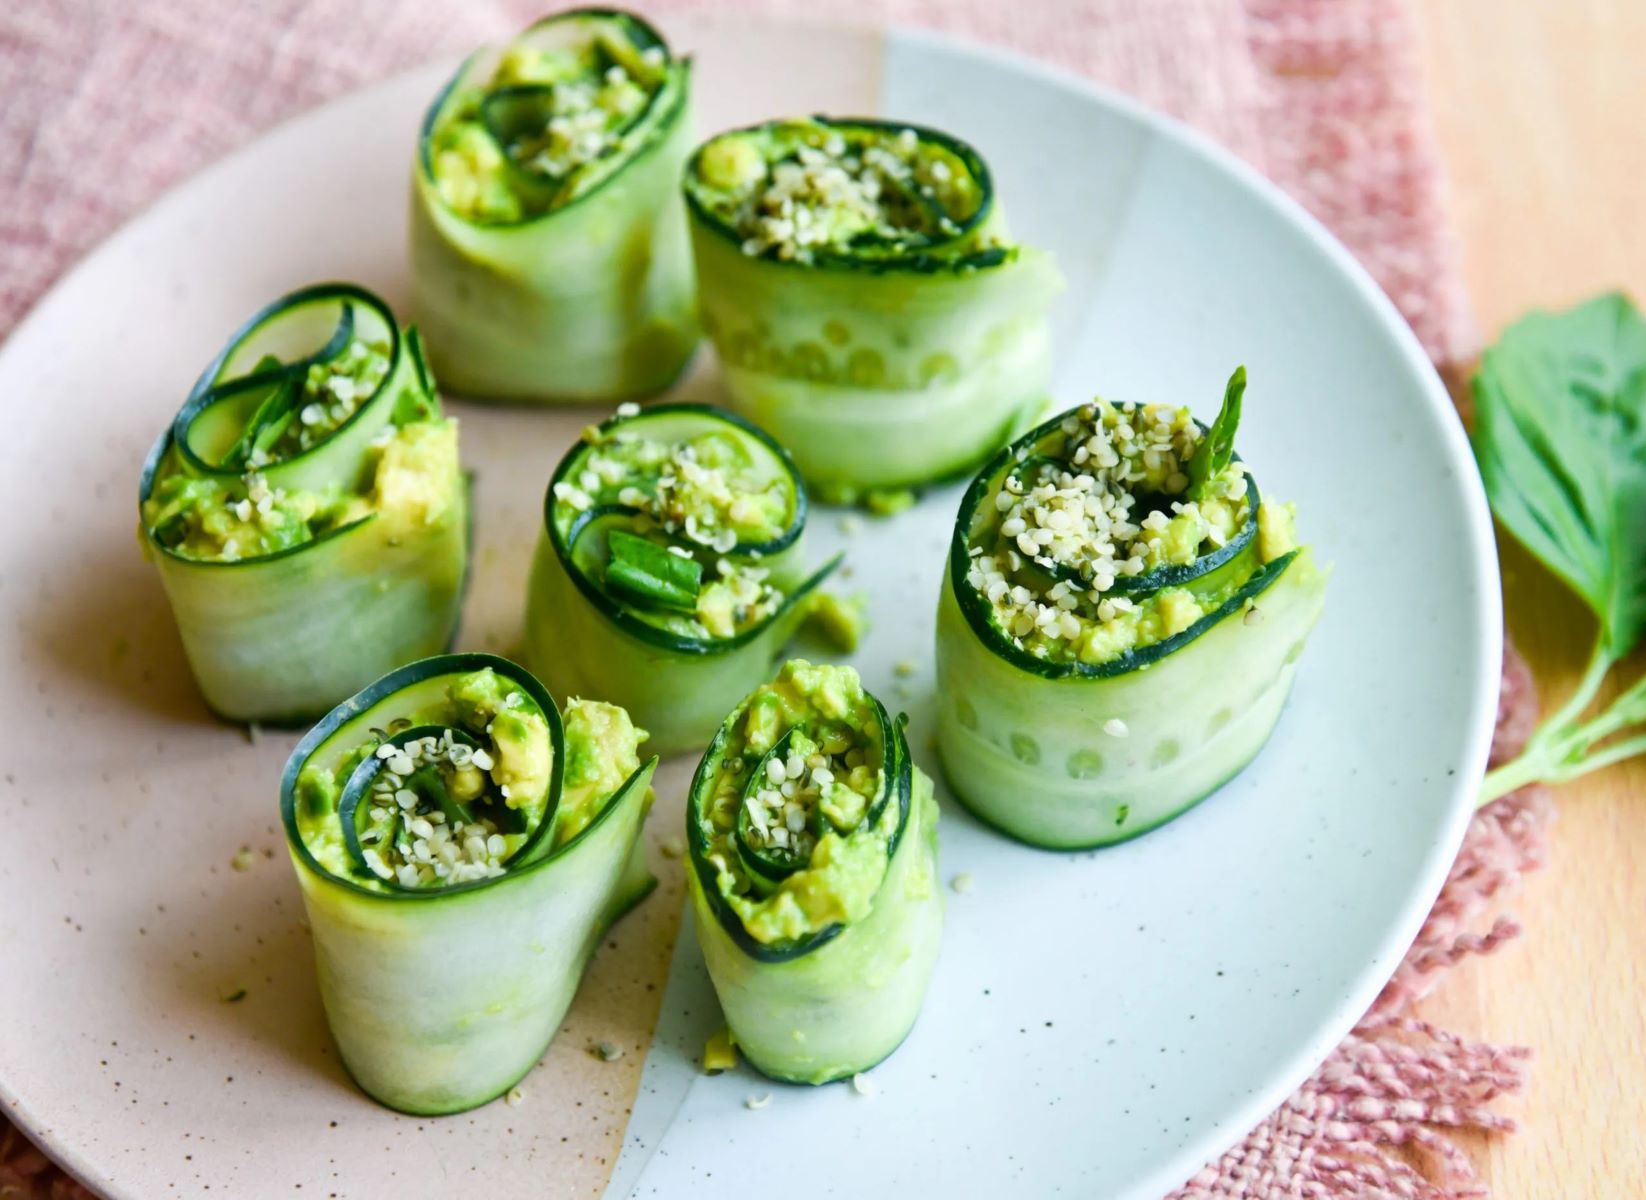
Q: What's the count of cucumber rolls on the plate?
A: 7